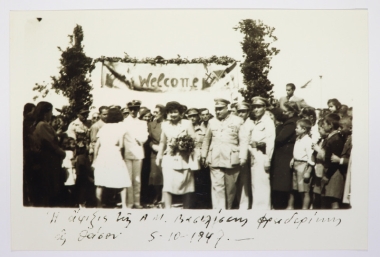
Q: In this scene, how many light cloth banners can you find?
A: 1